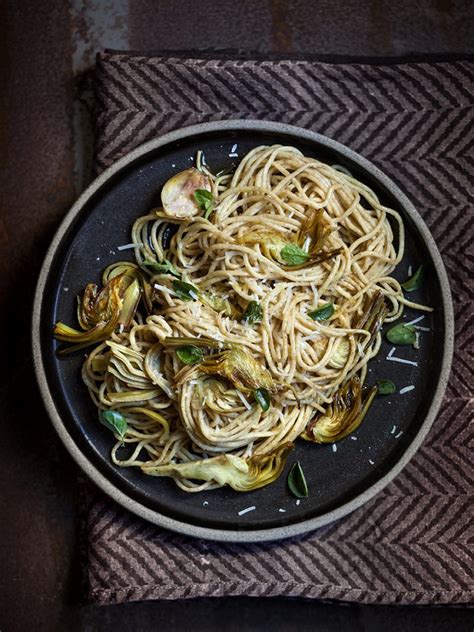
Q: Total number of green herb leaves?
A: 13